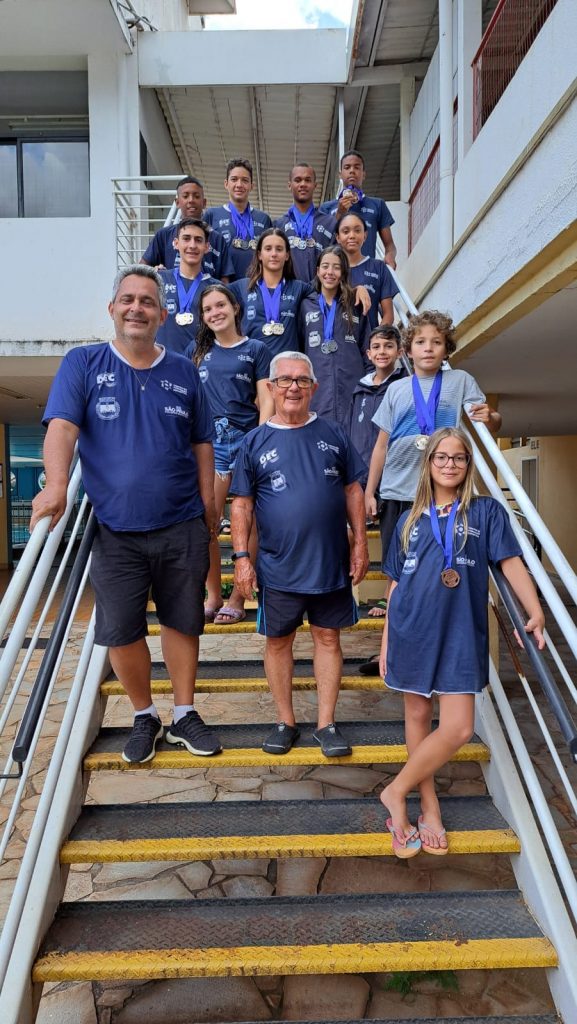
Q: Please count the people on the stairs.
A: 14